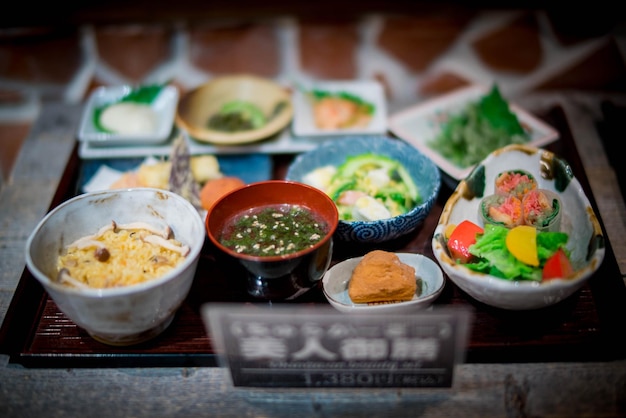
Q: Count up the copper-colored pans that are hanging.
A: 0